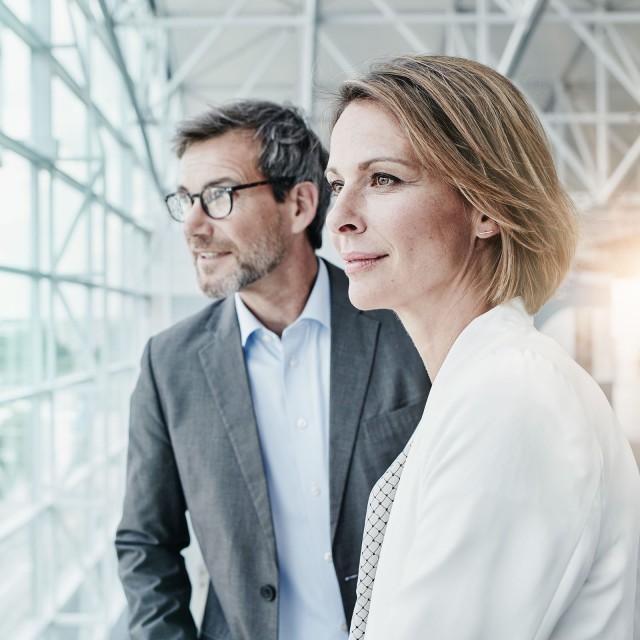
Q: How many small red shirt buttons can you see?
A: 0